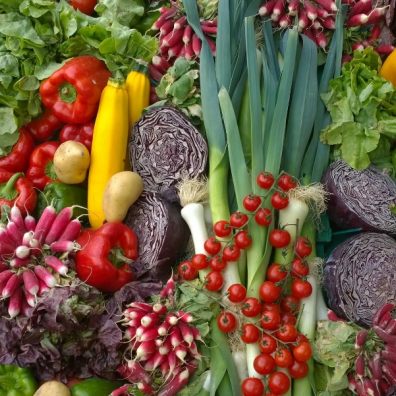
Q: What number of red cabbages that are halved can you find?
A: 4